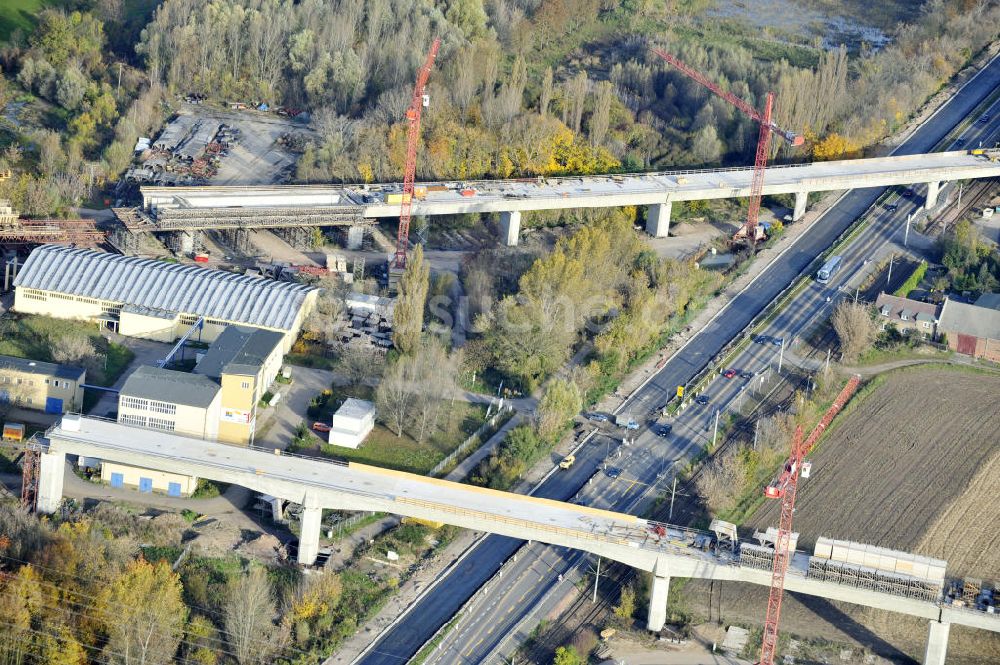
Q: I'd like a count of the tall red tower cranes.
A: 3